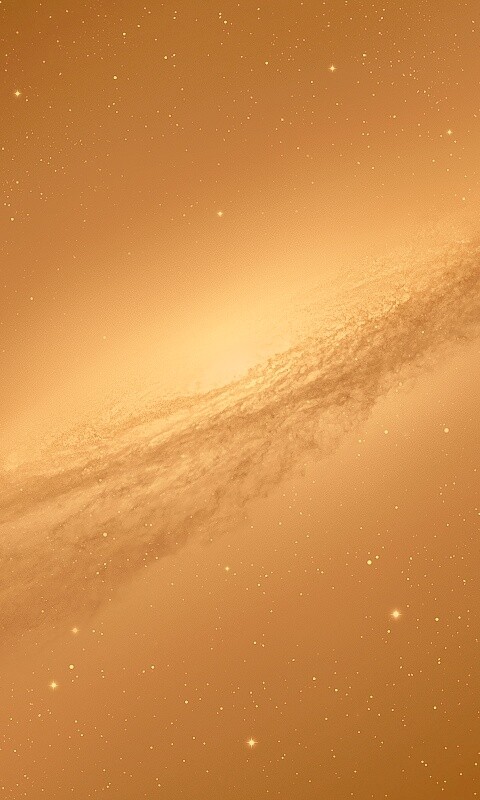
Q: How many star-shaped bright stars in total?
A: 9